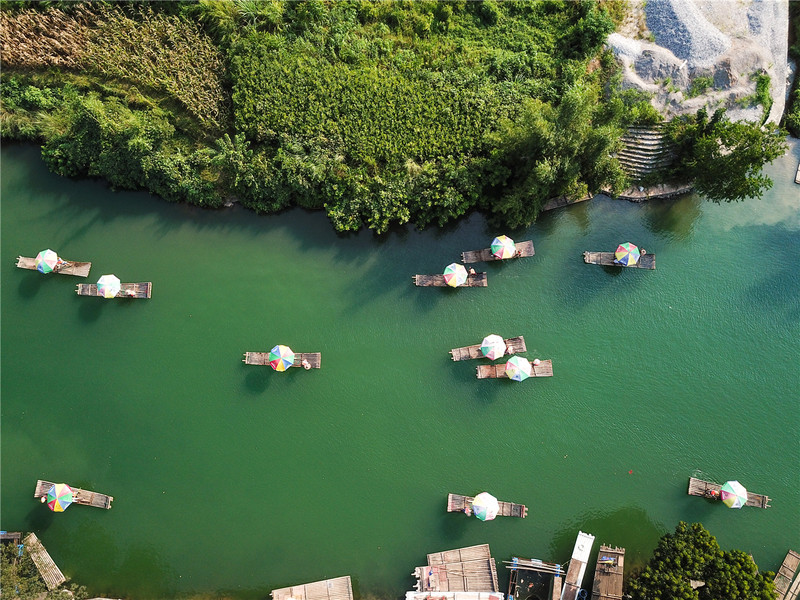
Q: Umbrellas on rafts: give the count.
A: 11